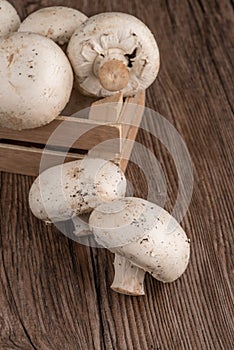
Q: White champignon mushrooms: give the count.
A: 6